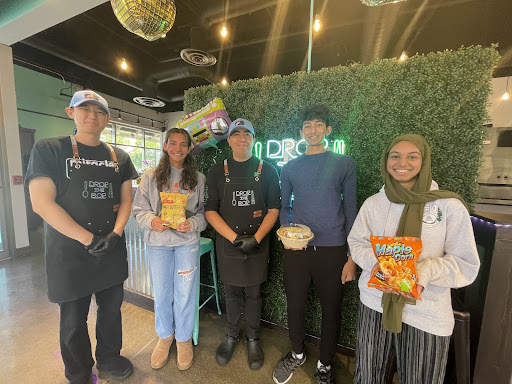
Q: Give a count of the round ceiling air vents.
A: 2